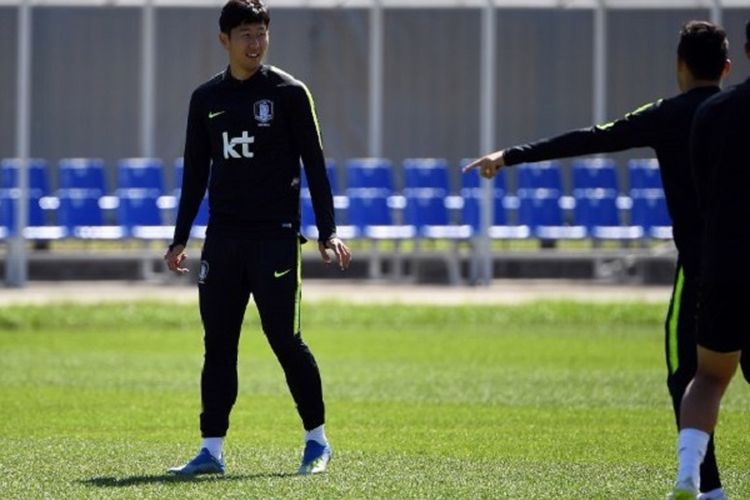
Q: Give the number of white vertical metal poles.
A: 6